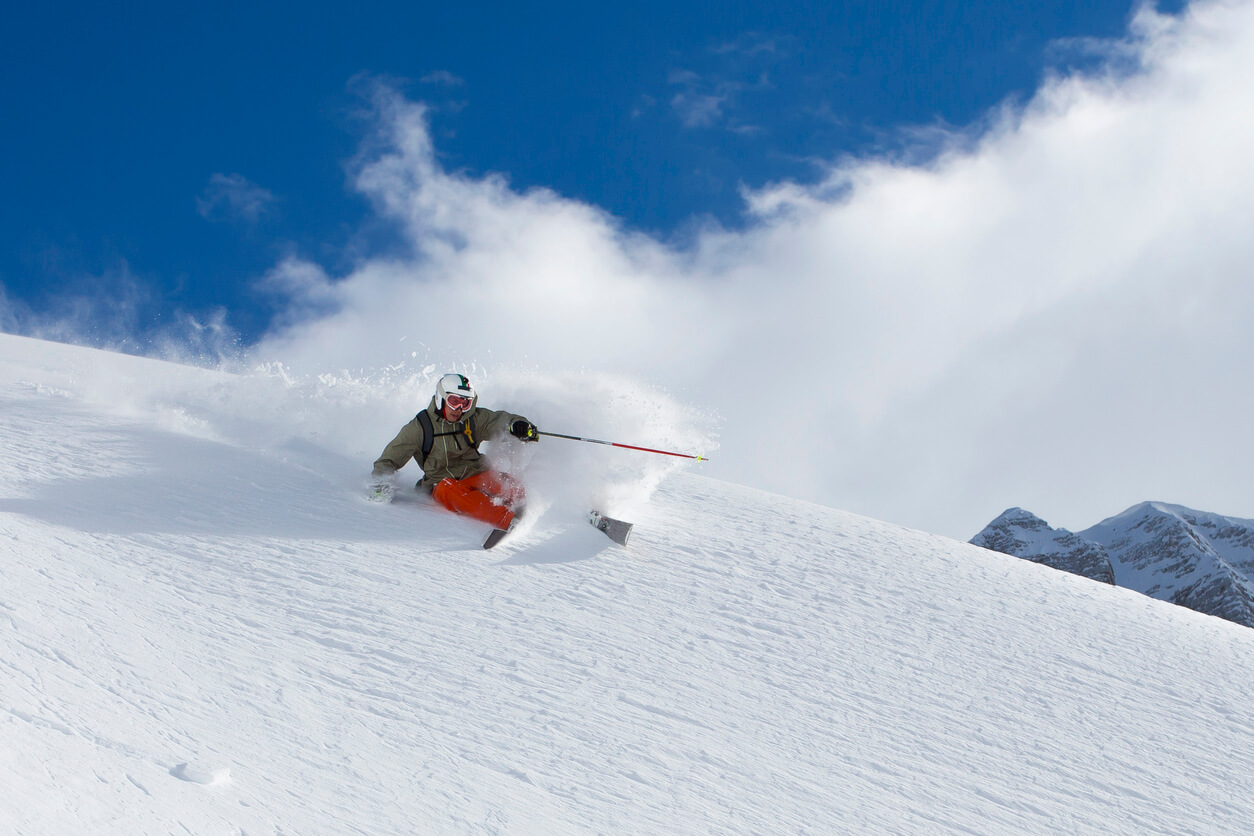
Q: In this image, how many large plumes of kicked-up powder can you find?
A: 1